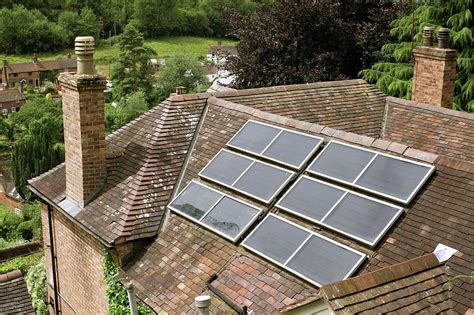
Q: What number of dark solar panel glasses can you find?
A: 12